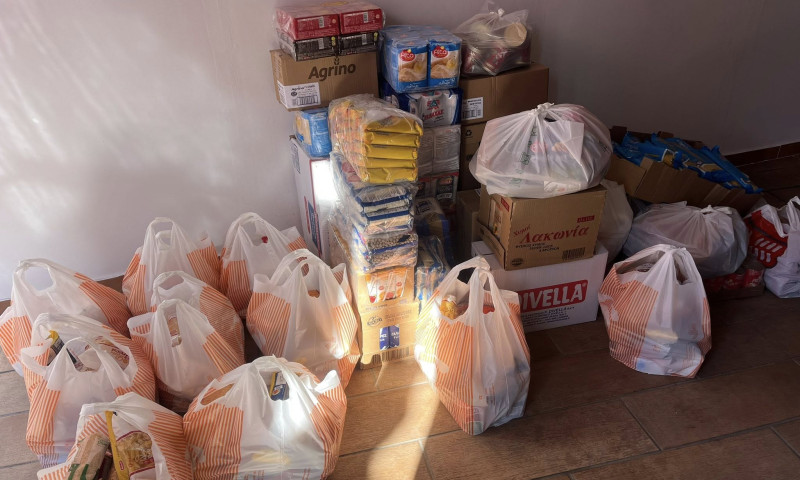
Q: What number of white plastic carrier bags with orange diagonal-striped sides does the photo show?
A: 11